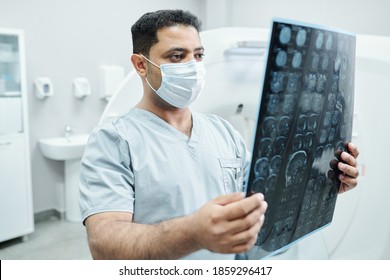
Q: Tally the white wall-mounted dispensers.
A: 3